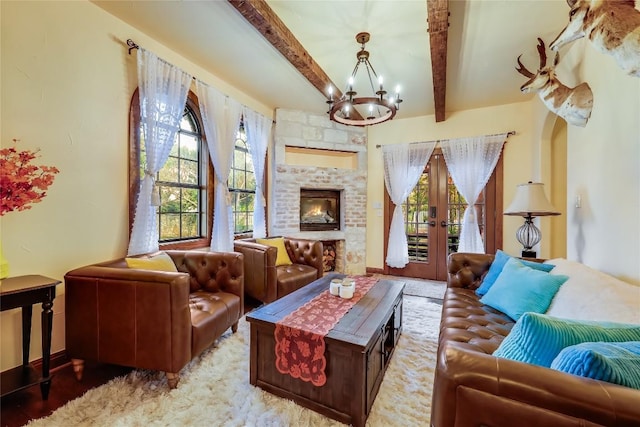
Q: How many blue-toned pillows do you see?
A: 4